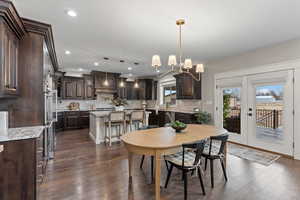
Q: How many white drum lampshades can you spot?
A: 4